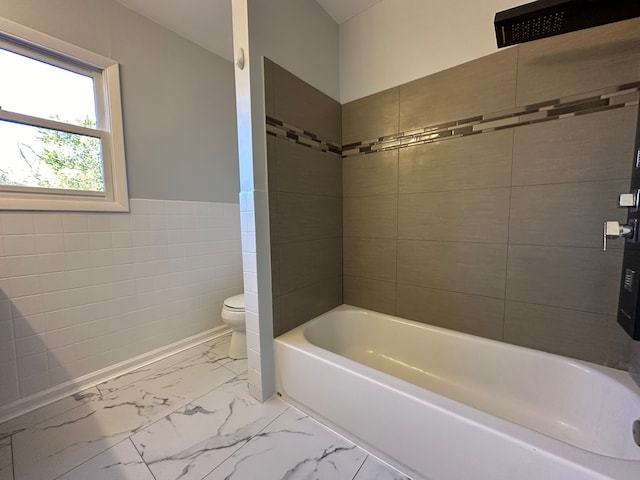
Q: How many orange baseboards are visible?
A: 0